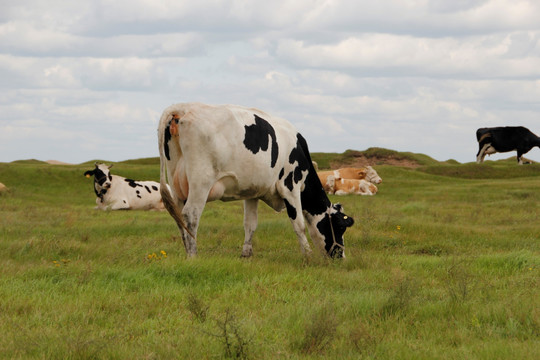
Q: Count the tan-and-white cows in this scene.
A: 2